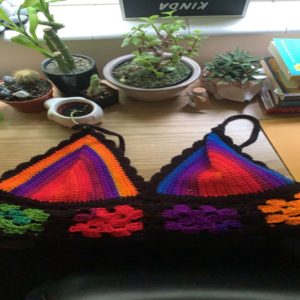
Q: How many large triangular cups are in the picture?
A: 2